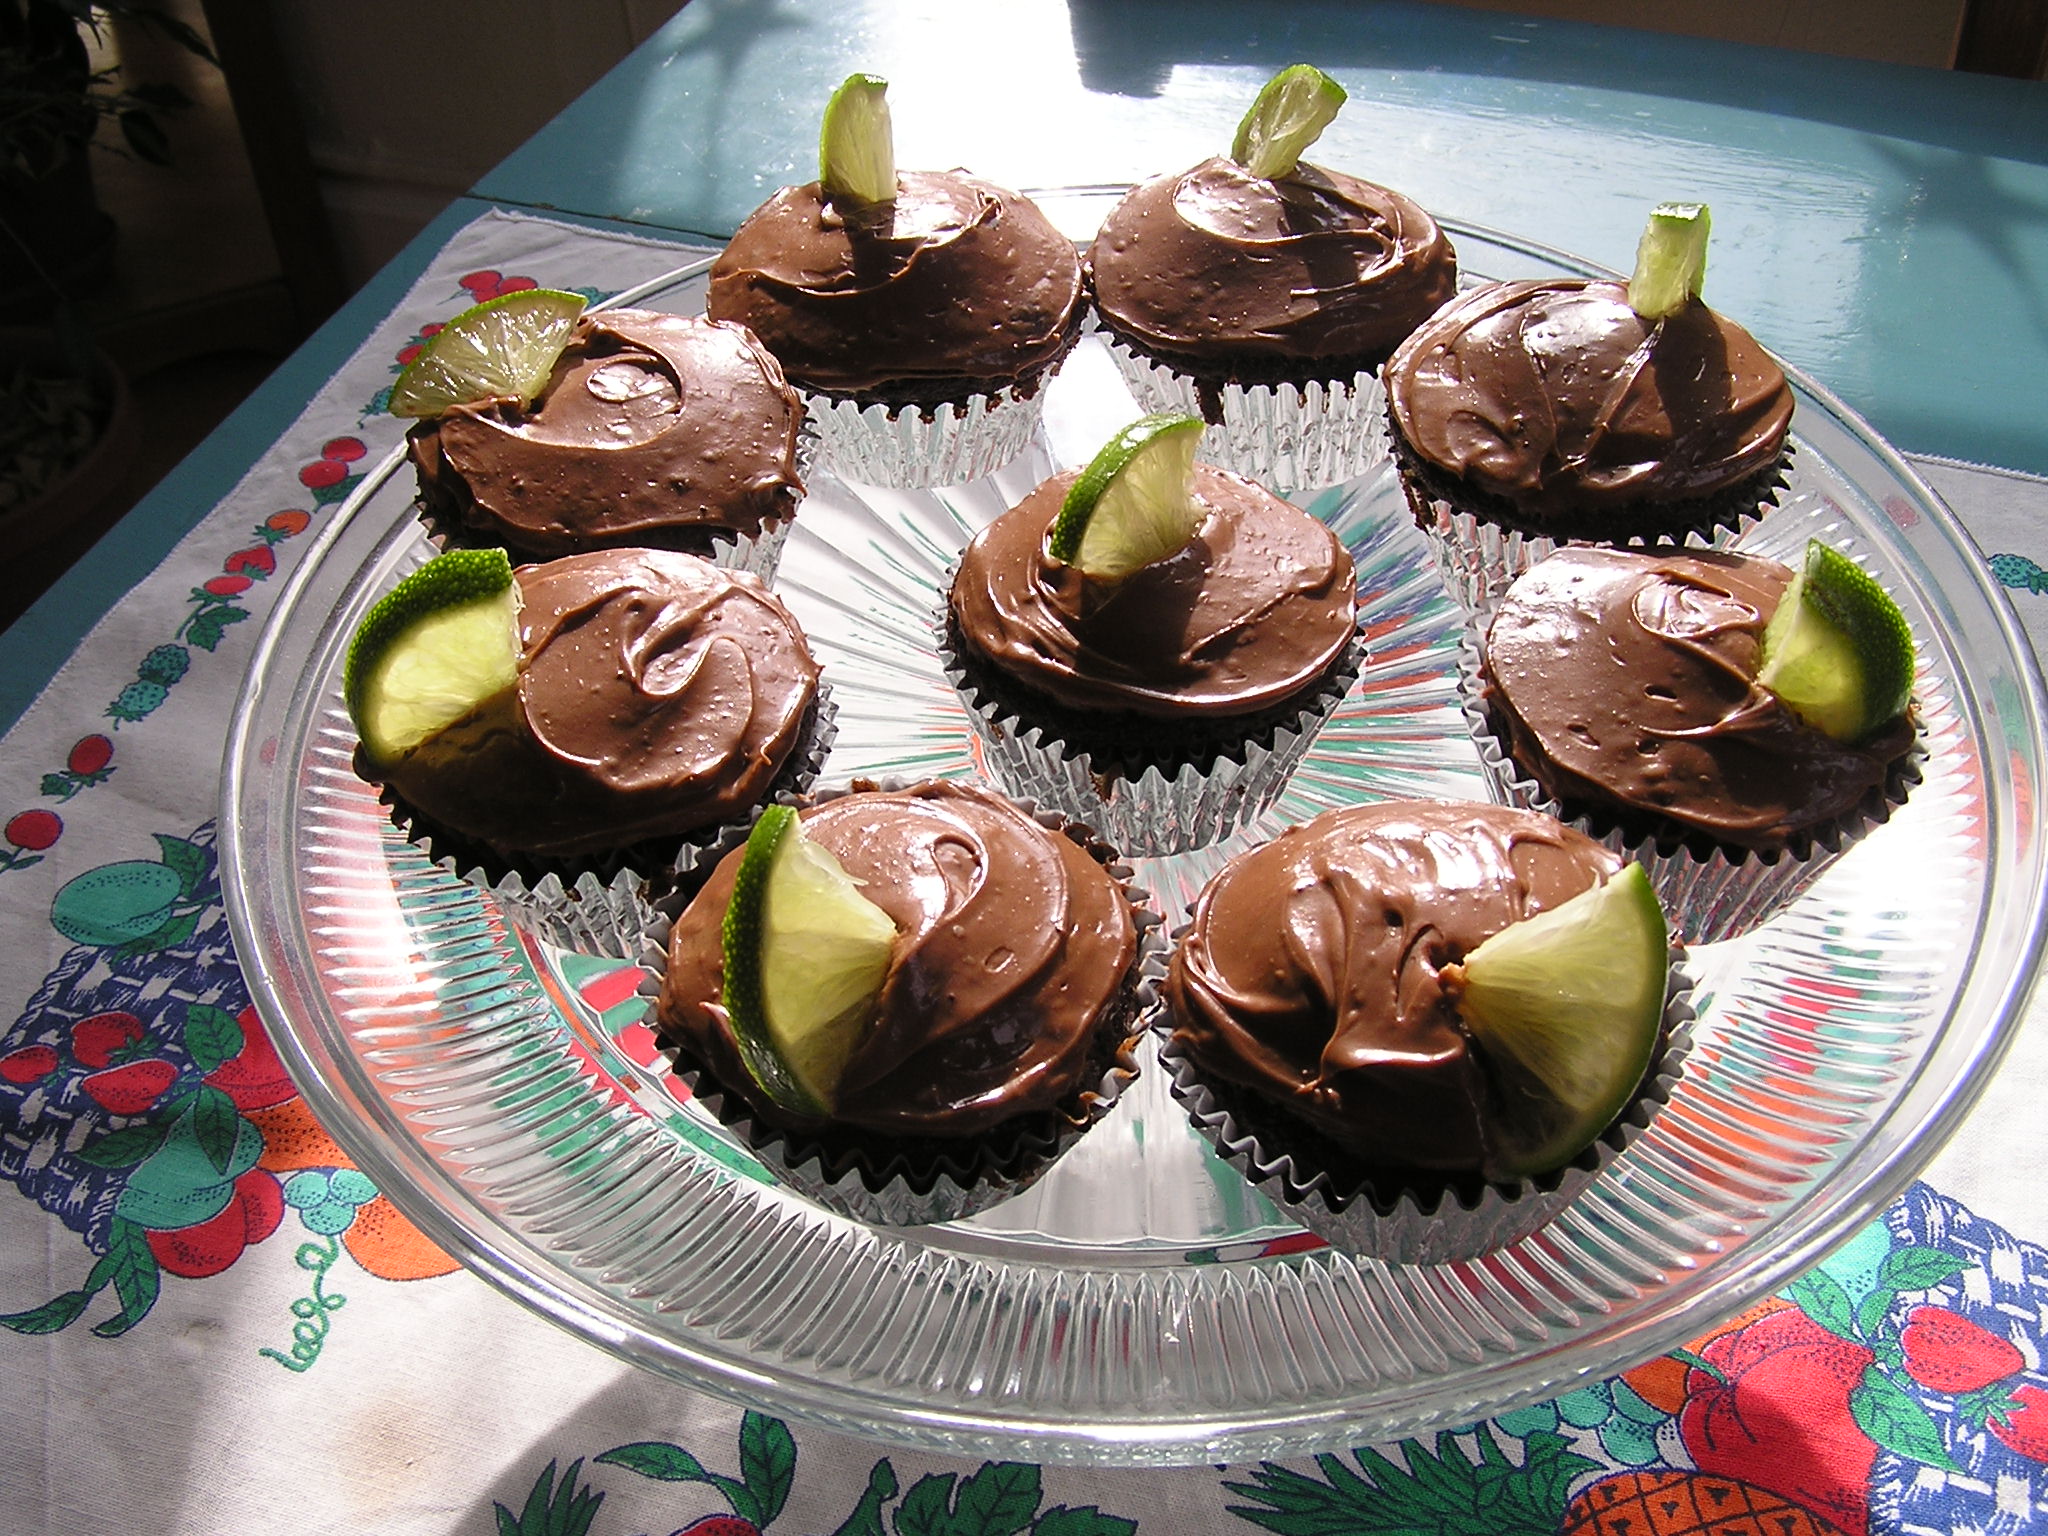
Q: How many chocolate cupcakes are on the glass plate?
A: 9